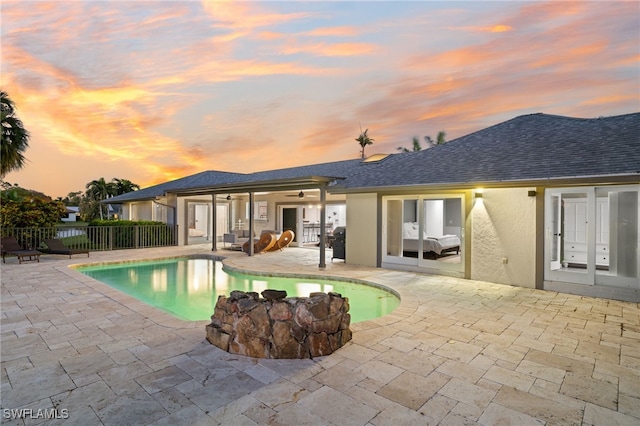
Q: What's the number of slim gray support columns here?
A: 3